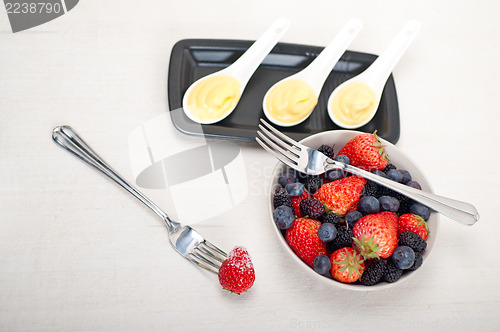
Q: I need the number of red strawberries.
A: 8